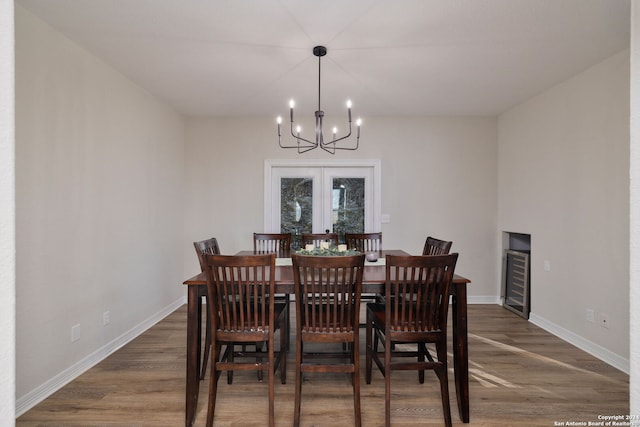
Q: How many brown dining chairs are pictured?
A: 8